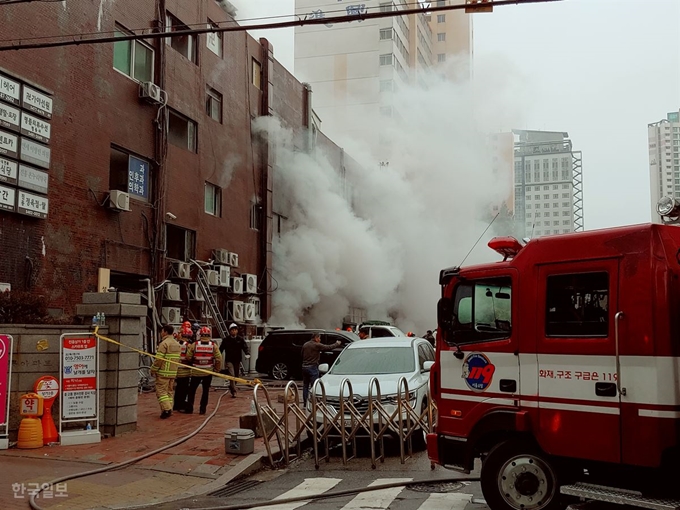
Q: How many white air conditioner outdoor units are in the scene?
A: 14